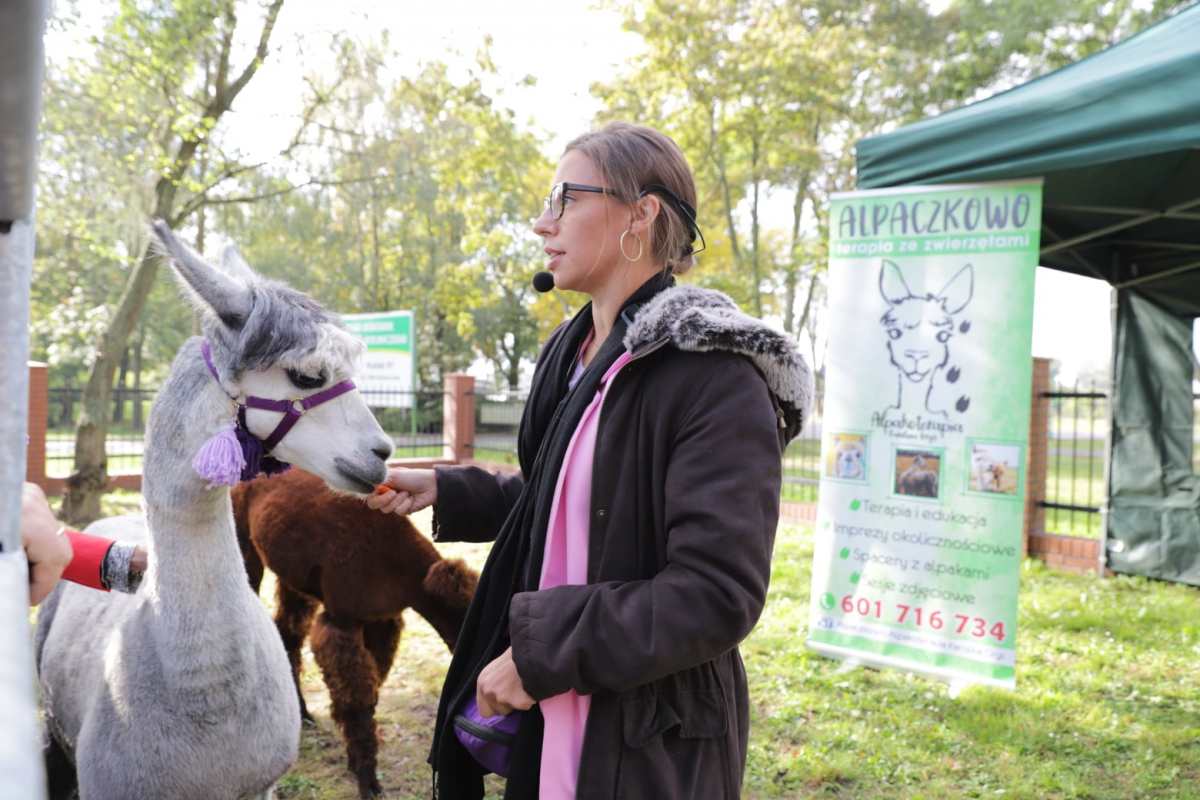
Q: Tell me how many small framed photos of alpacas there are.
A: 3